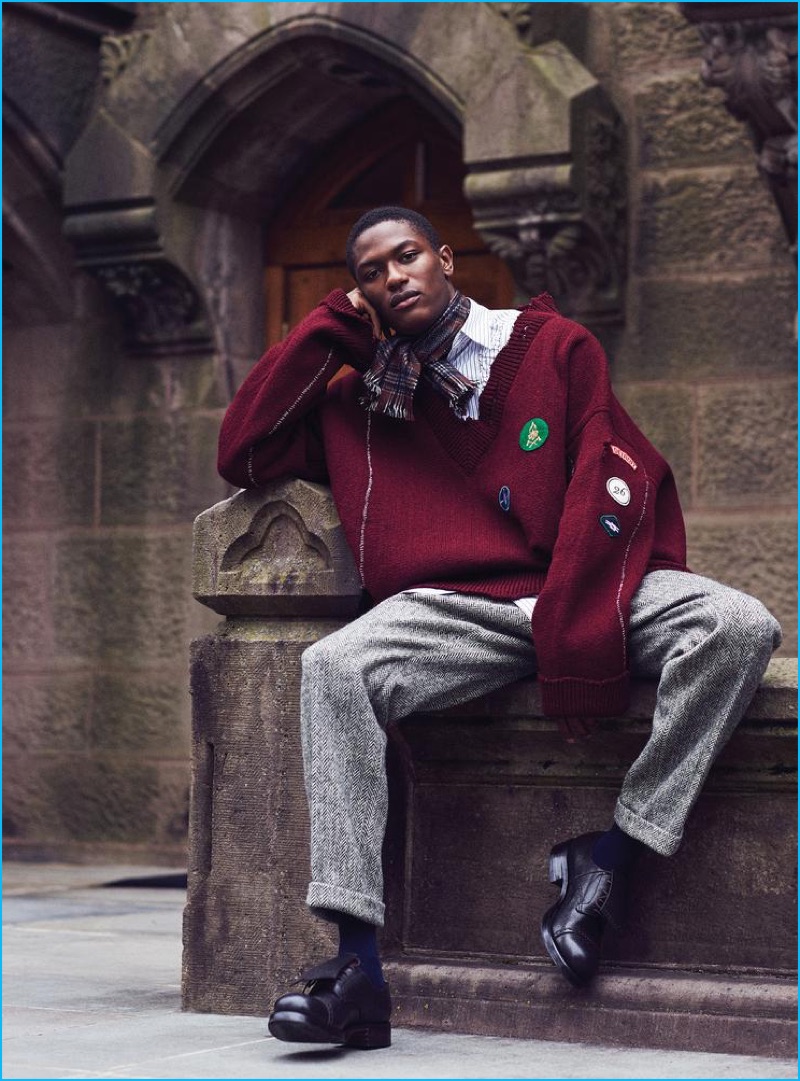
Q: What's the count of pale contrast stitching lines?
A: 3